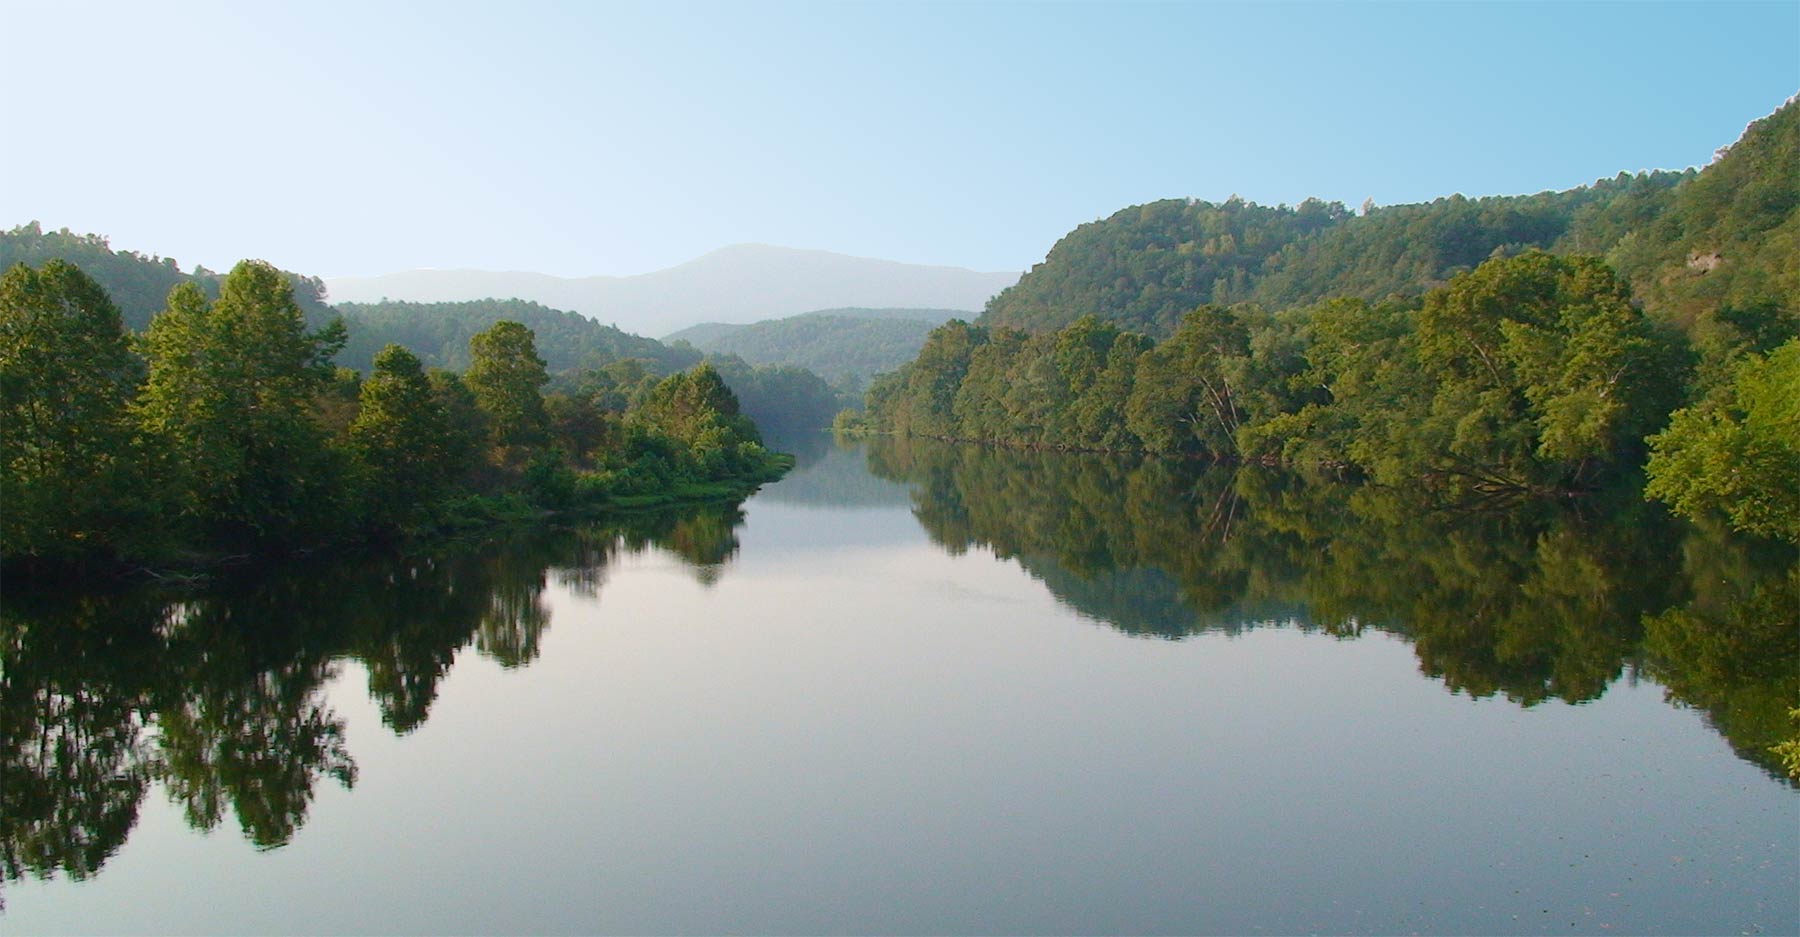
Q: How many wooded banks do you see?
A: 2